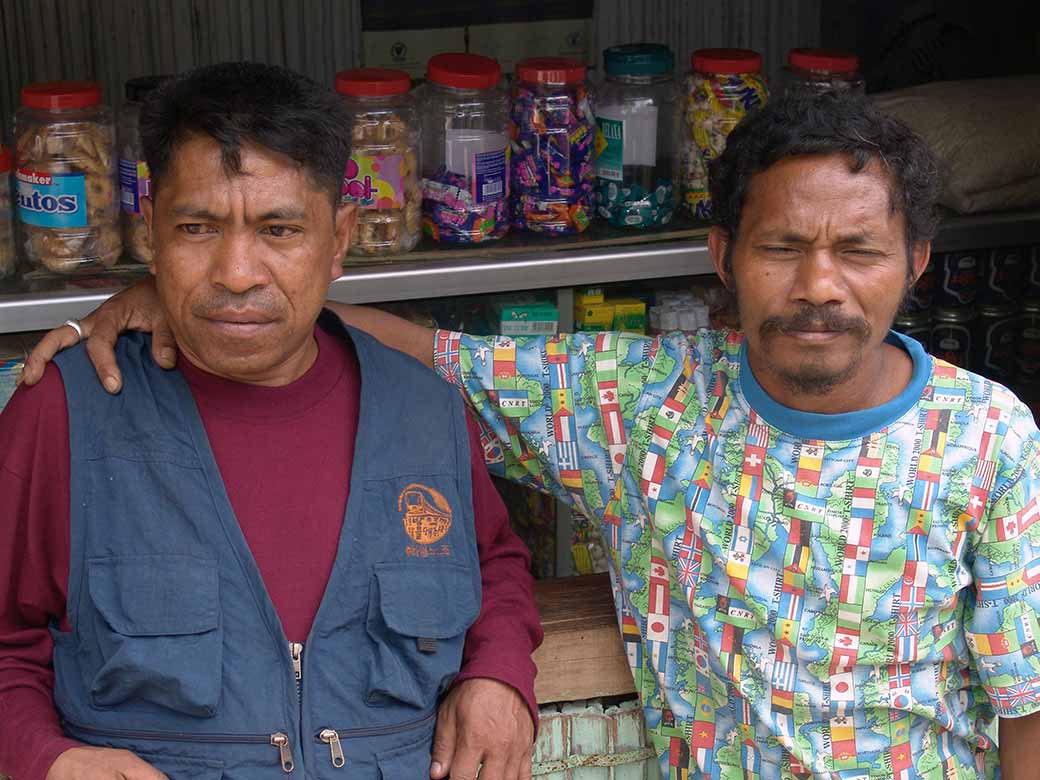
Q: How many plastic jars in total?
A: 9